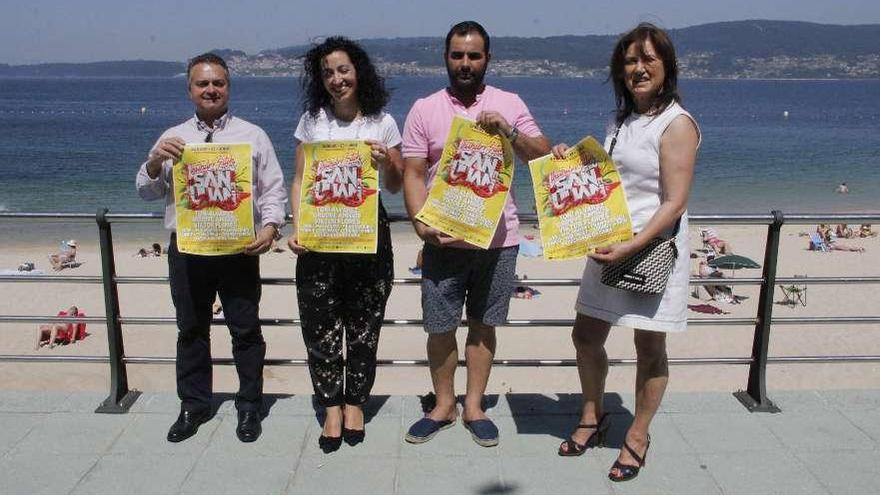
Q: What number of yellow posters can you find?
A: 4